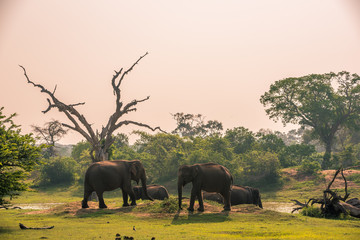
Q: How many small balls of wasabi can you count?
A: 0